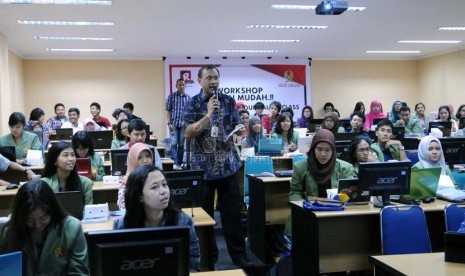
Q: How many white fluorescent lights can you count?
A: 11